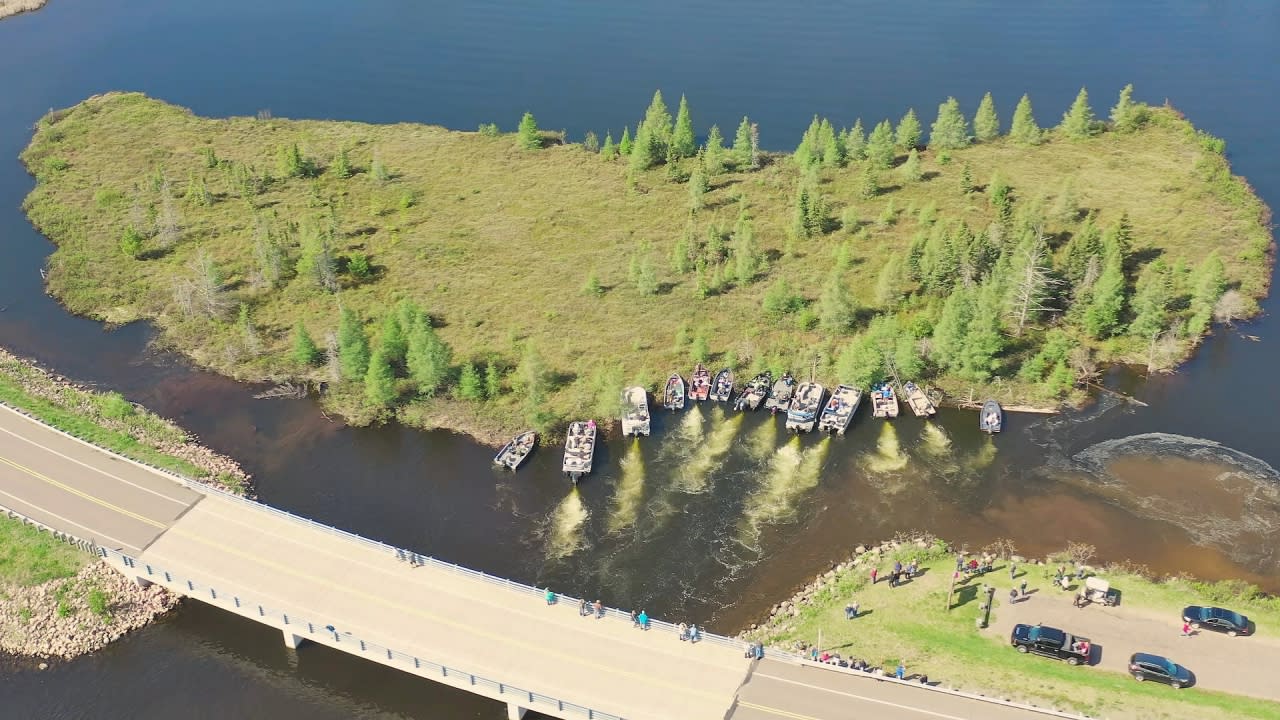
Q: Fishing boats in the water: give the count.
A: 13